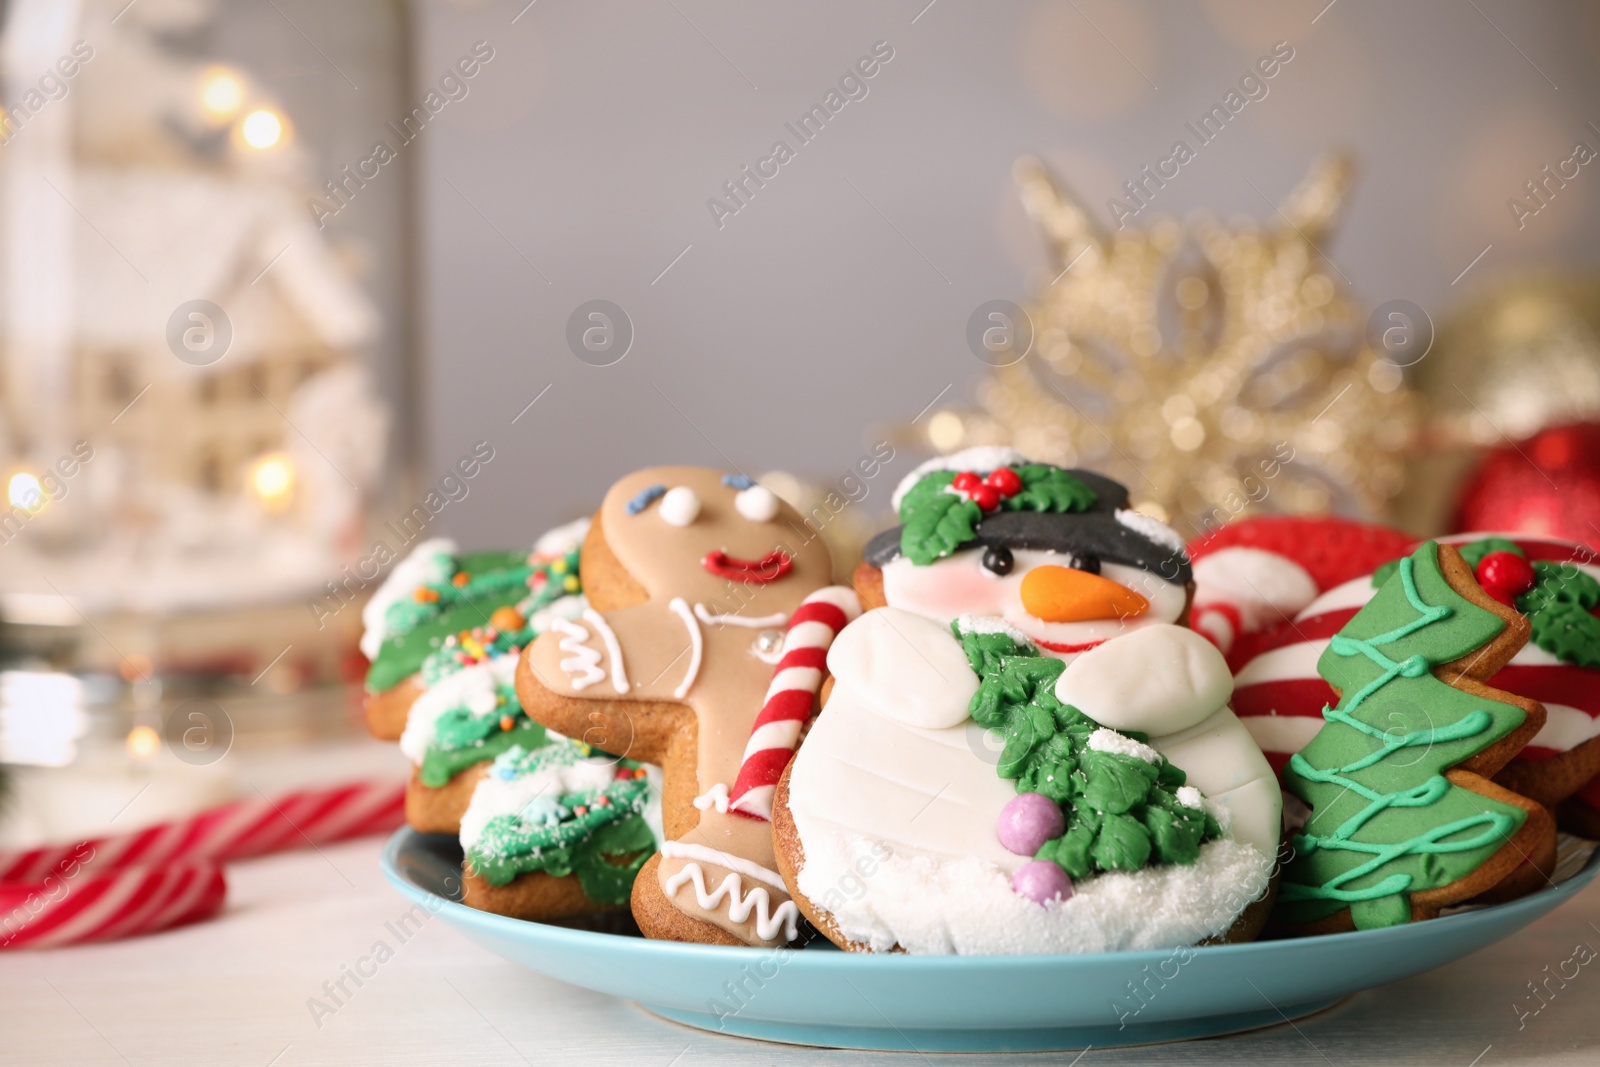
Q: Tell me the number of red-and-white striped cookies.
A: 1